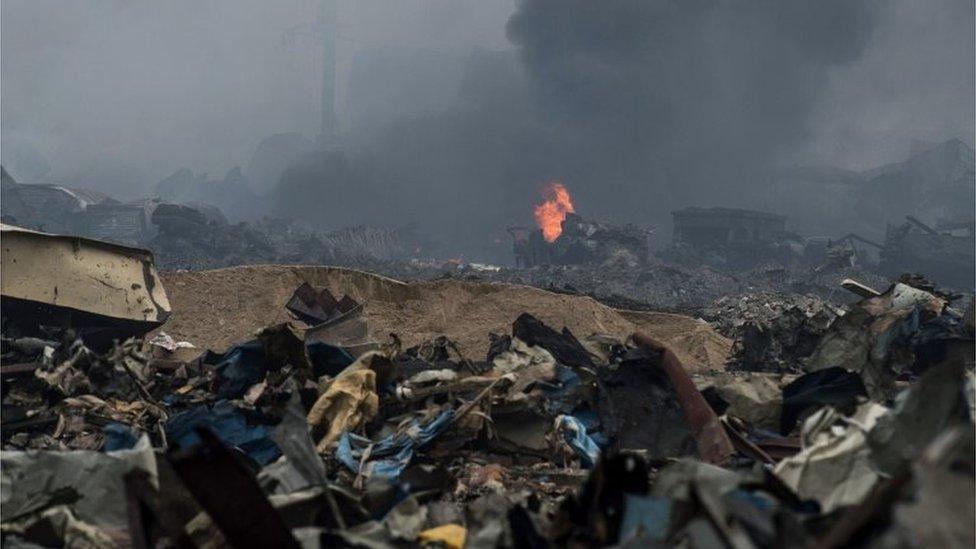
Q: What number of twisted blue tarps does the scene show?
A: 2